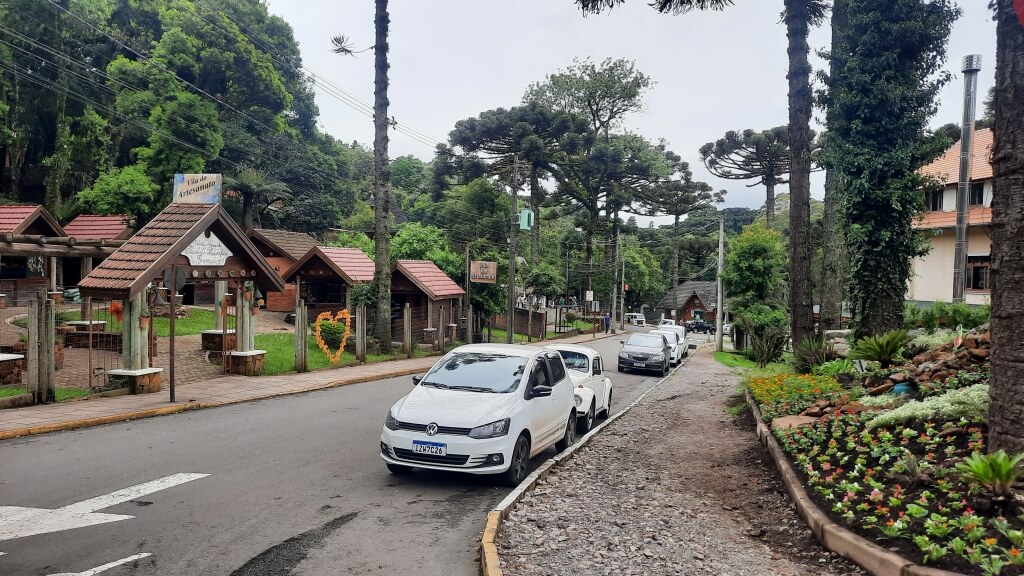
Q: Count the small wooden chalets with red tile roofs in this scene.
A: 4